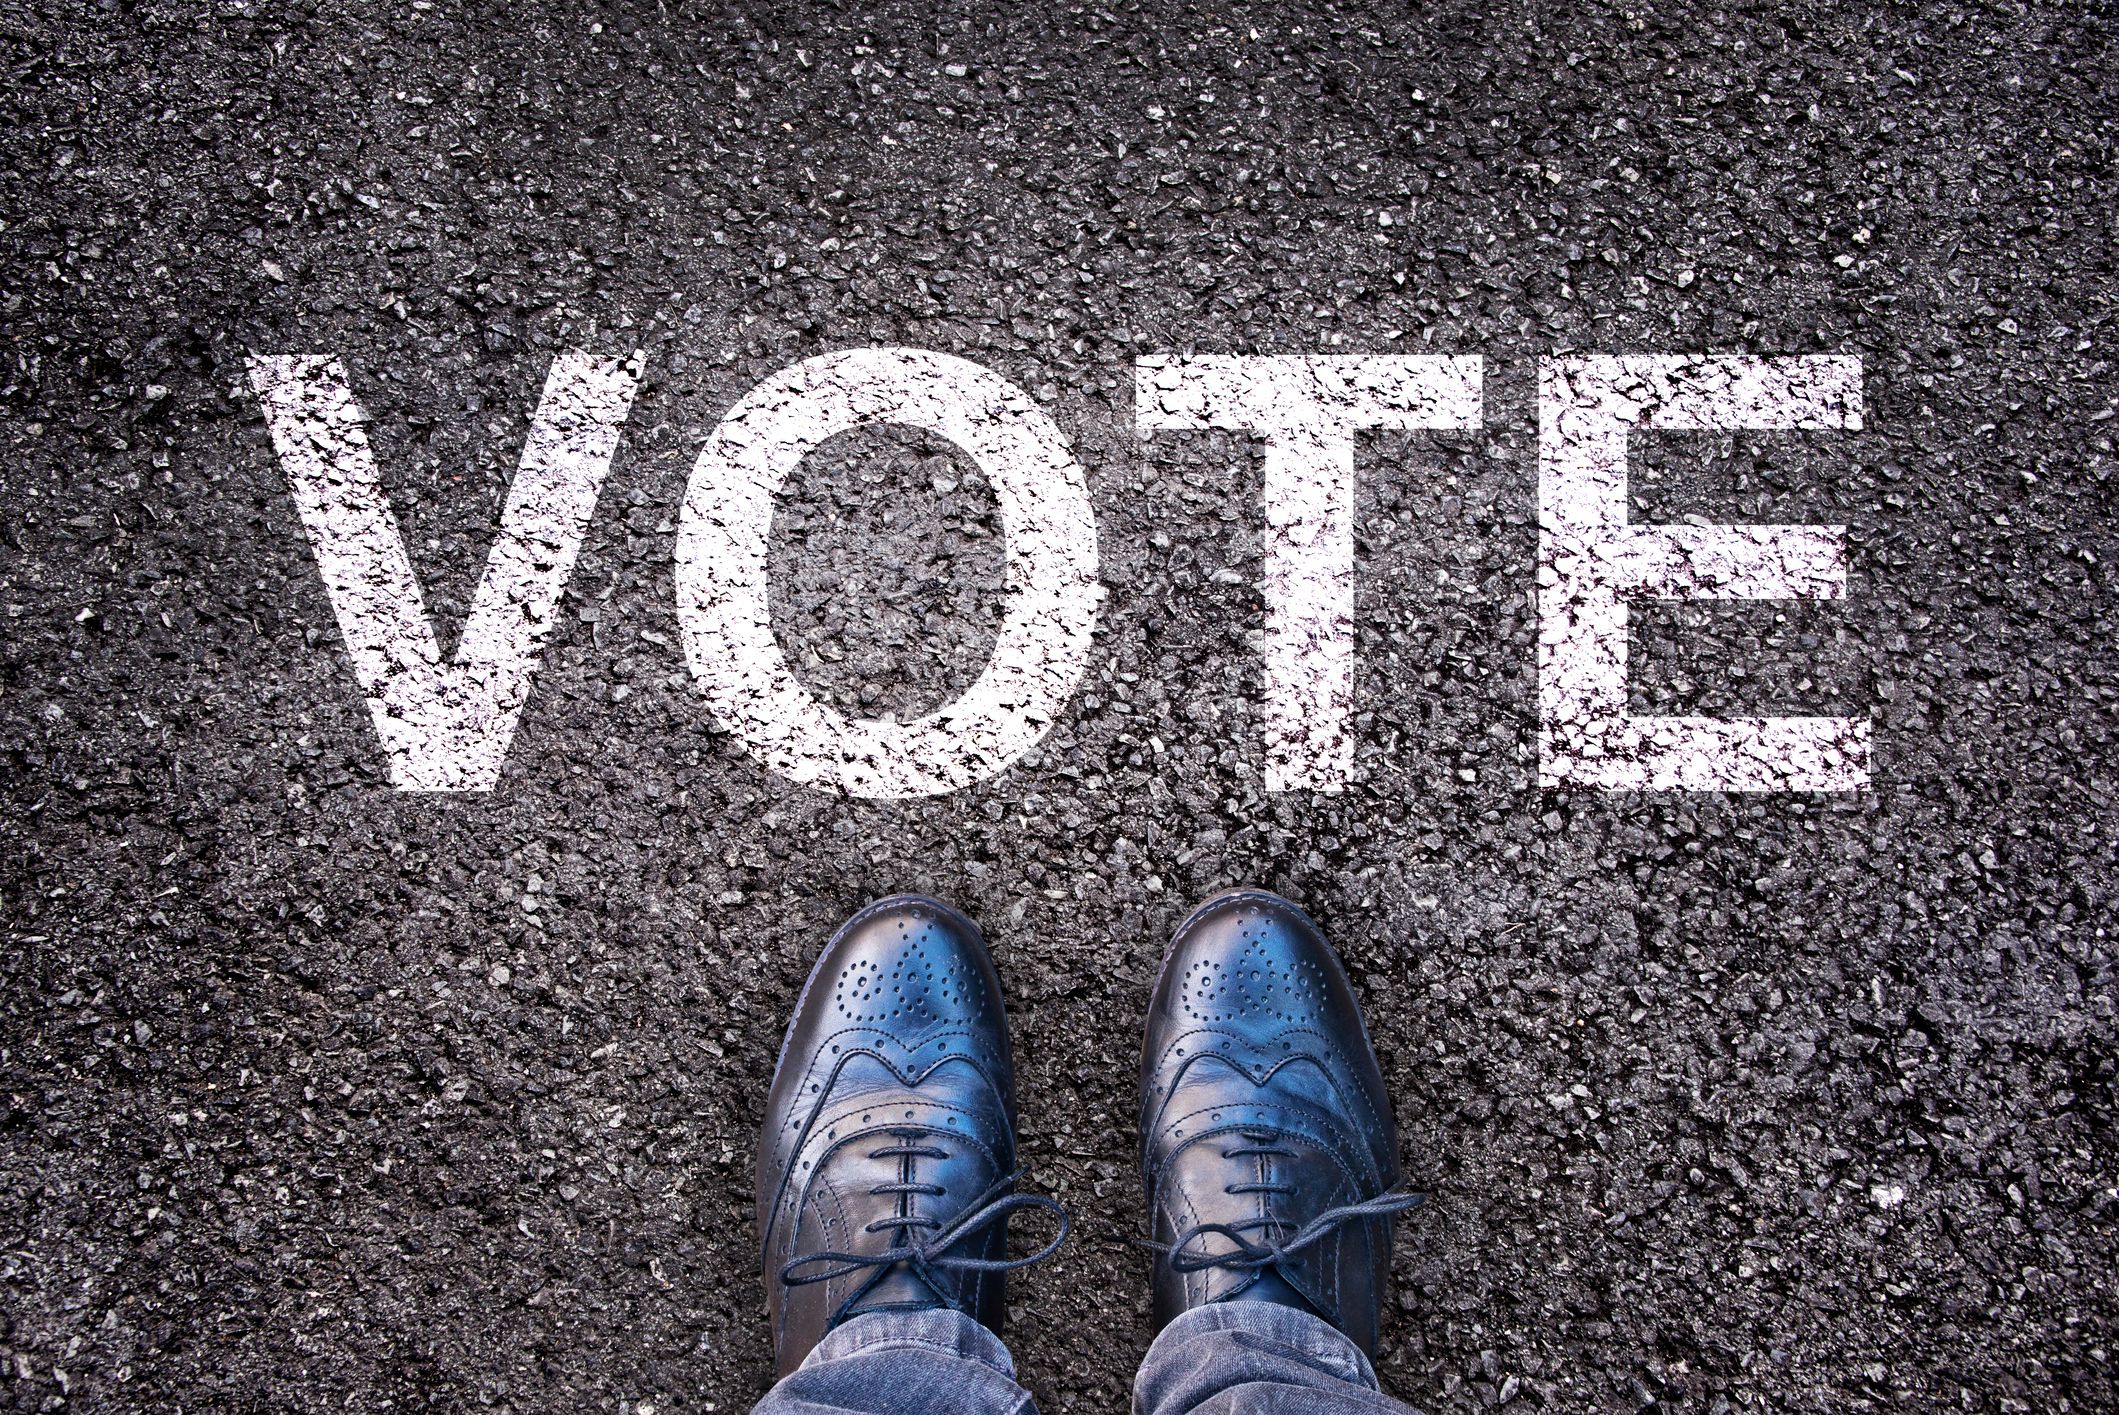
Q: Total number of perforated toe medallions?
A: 2